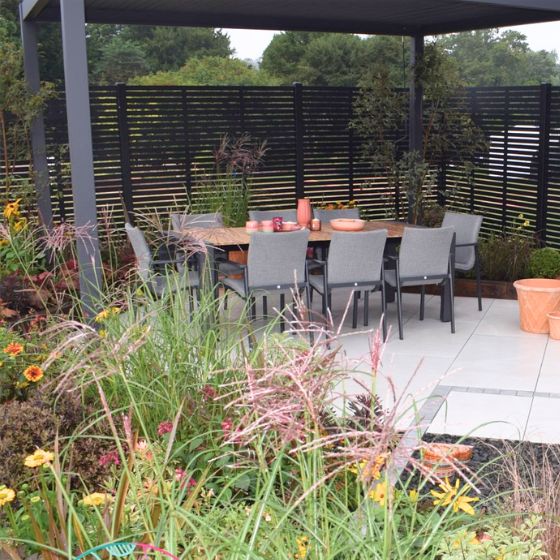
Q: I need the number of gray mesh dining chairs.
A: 8